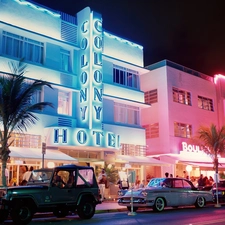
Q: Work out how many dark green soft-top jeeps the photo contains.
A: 1